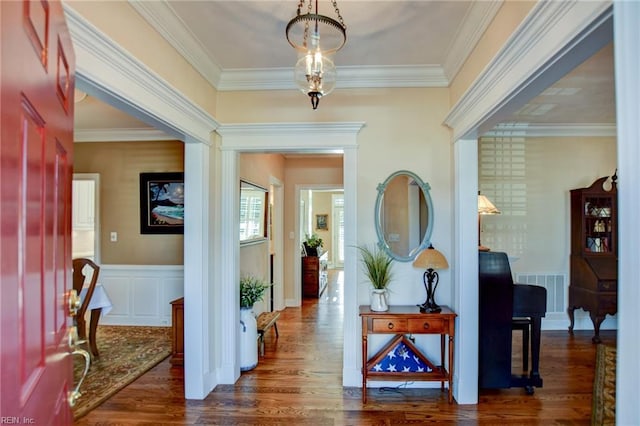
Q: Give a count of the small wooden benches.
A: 1